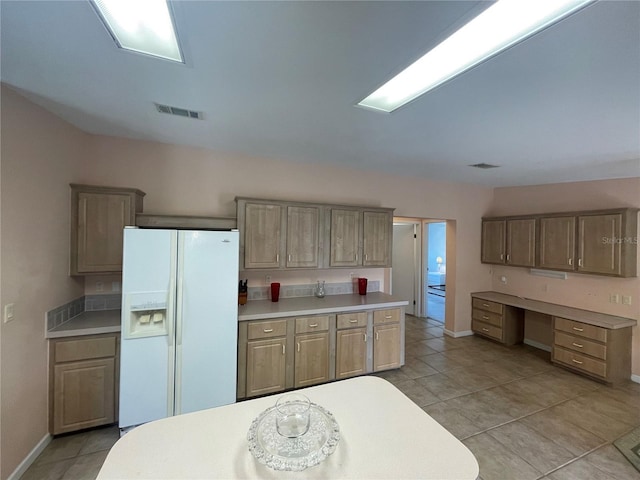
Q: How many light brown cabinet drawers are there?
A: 11